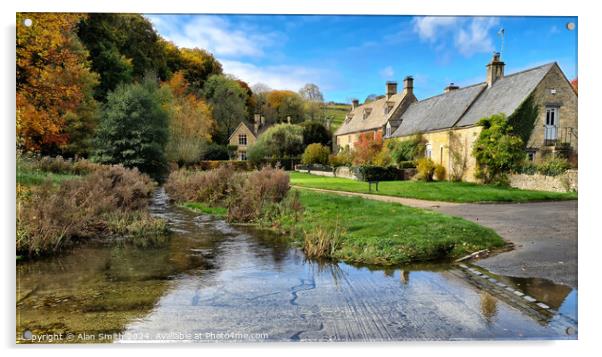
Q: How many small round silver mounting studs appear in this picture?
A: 4